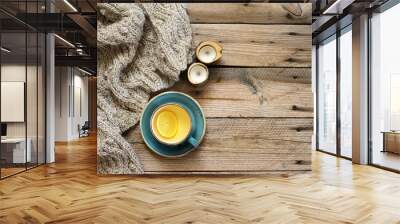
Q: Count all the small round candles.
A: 2